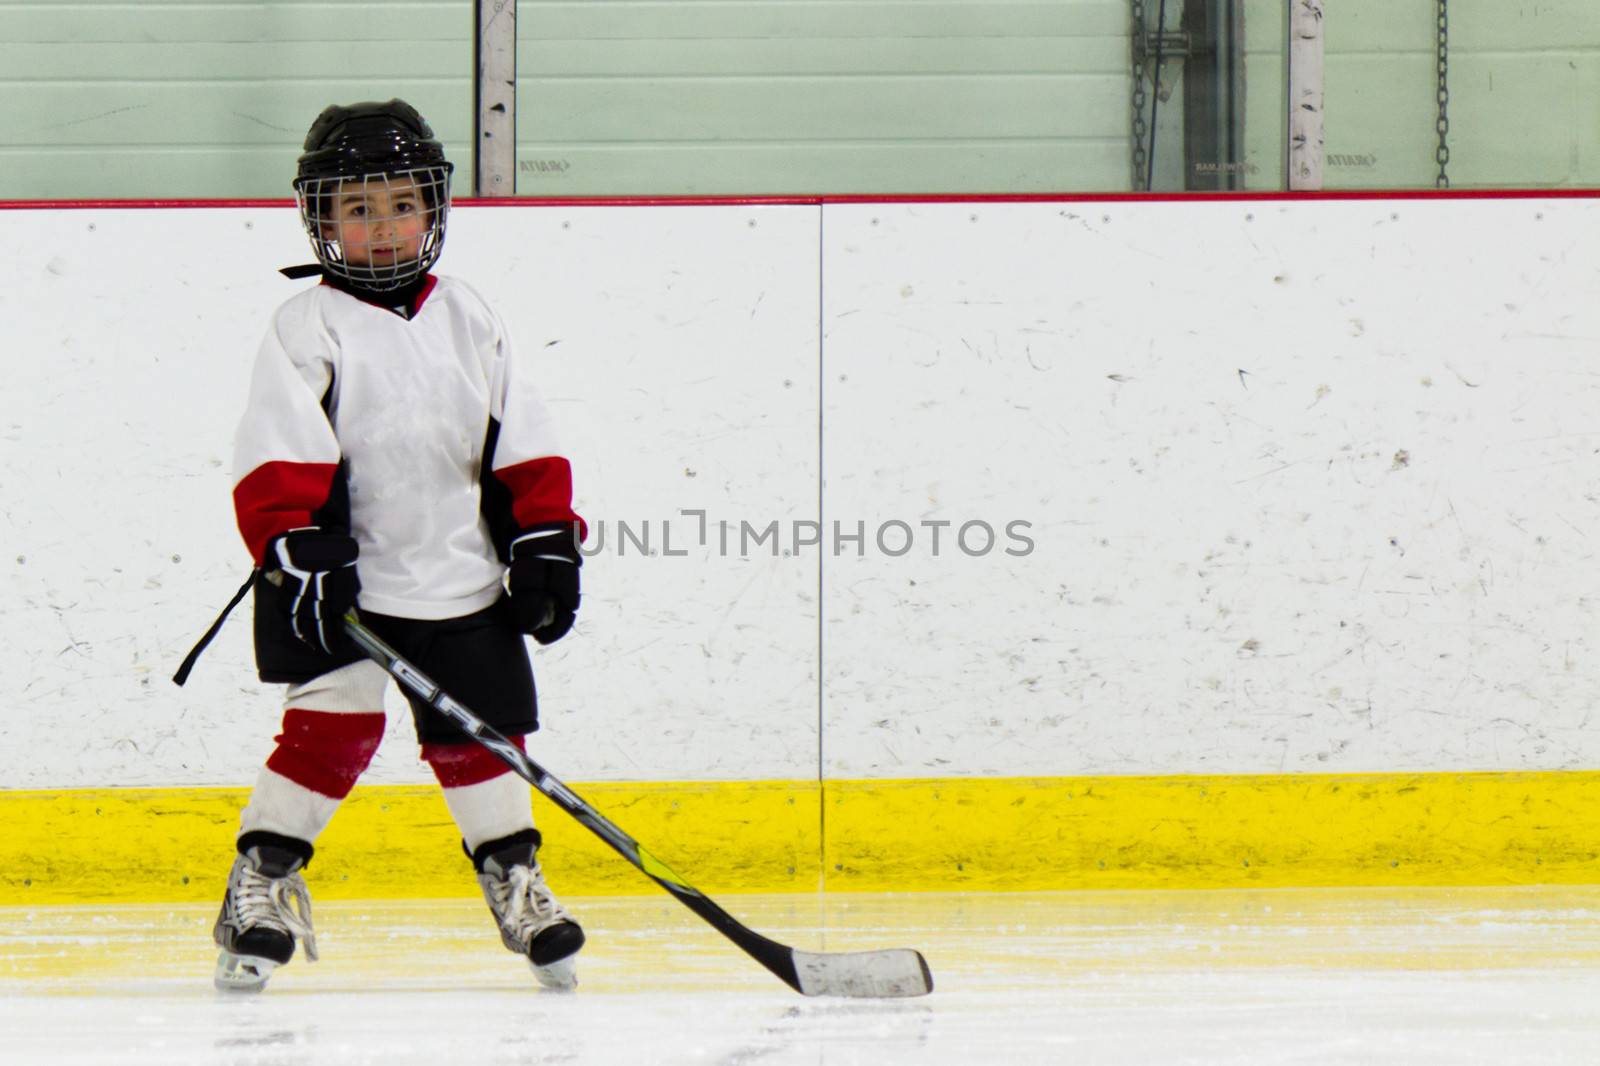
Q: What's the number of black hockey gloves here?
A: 2